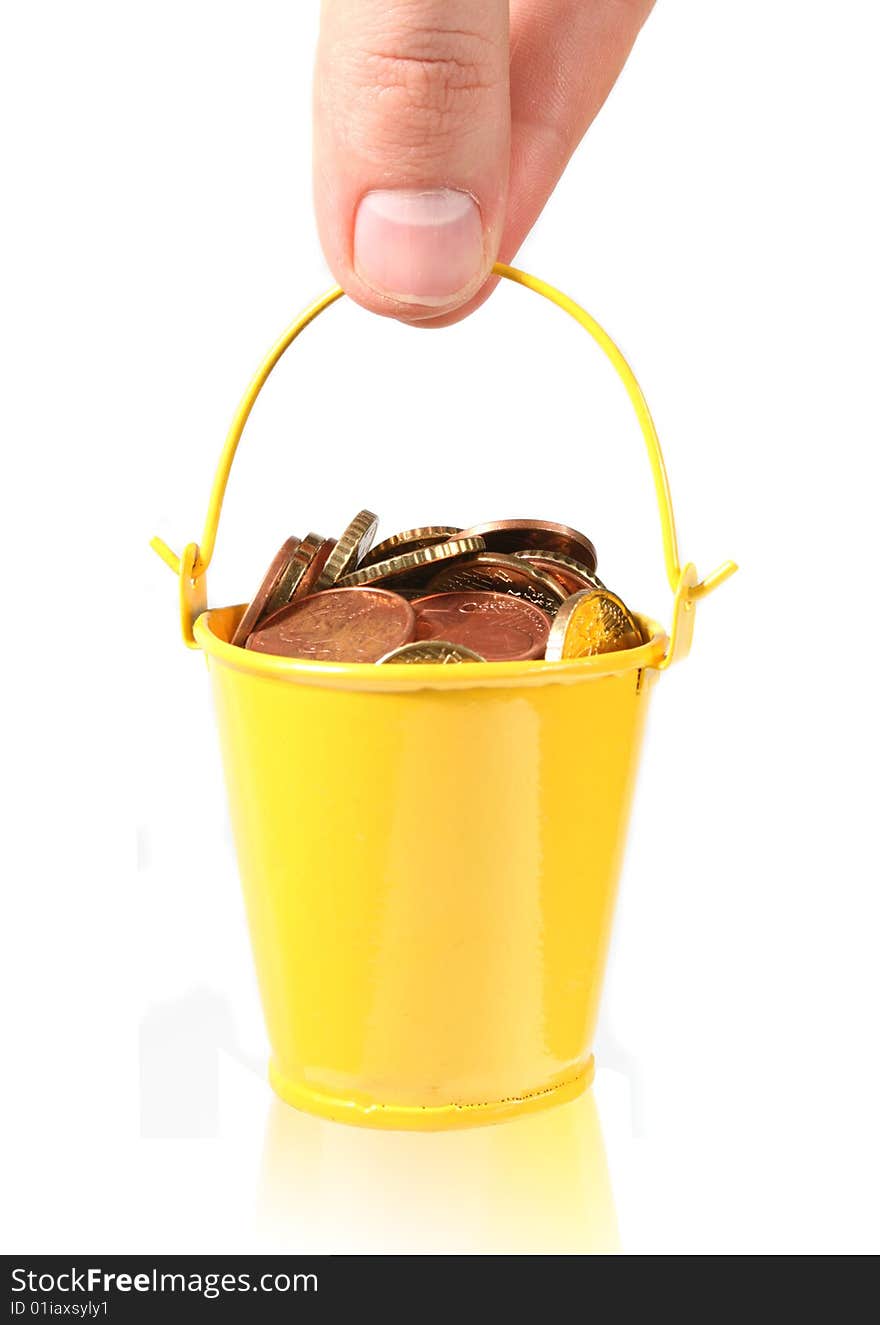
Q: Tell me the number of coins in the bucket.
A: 13